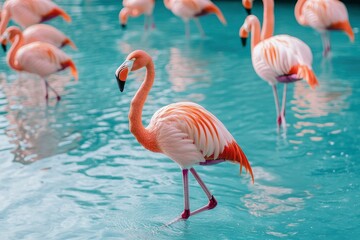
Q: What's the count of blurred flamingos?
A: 8